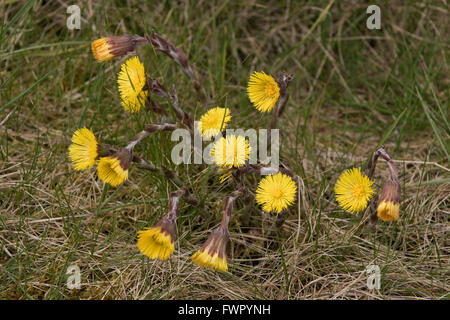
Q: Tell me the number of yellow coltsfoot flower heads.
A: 12